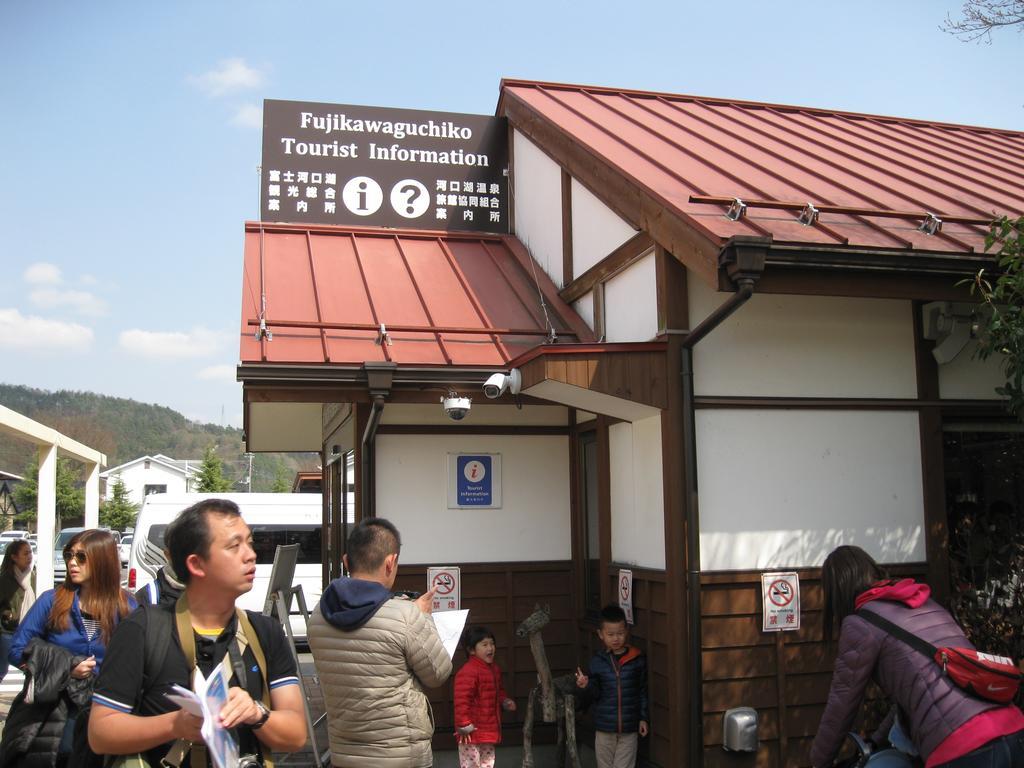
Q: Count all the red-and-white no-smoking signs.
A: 3